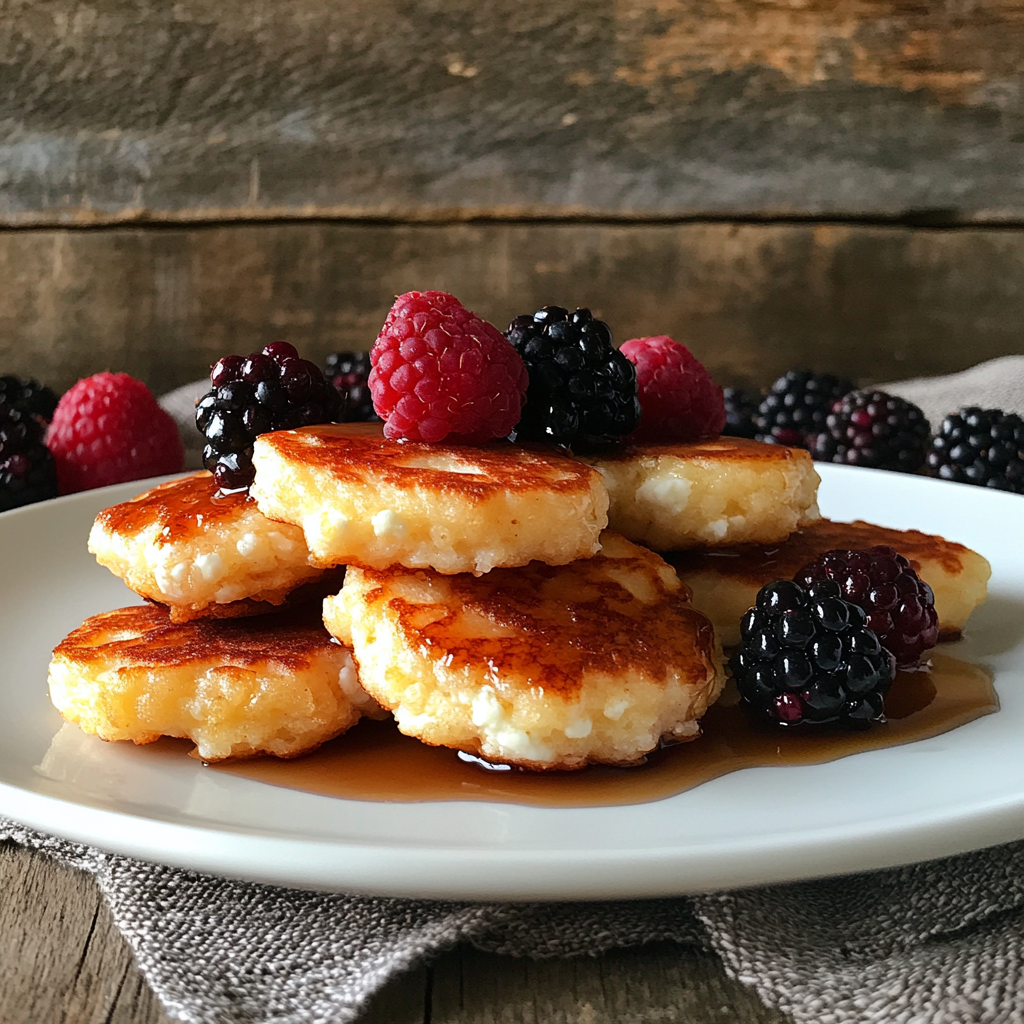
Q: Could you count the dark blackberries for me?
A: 11